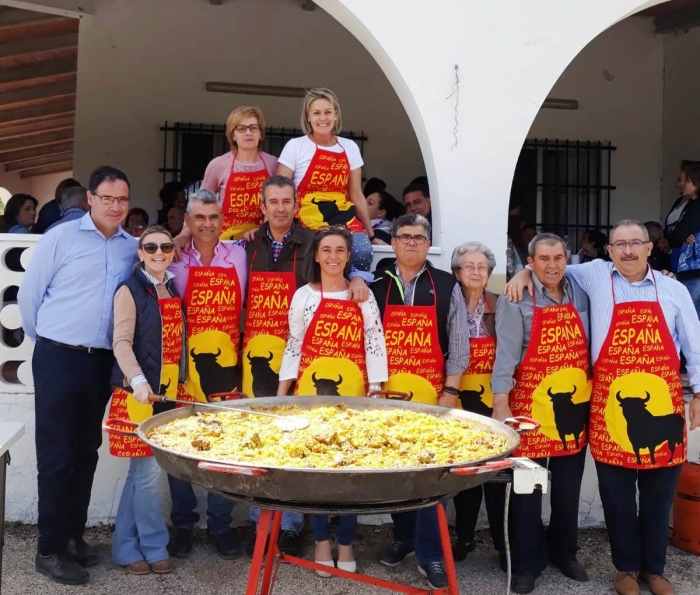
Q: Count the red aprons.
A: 10